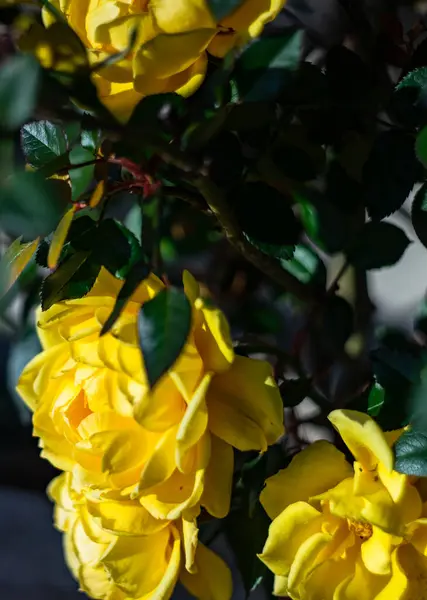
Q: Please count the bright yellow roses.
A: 4